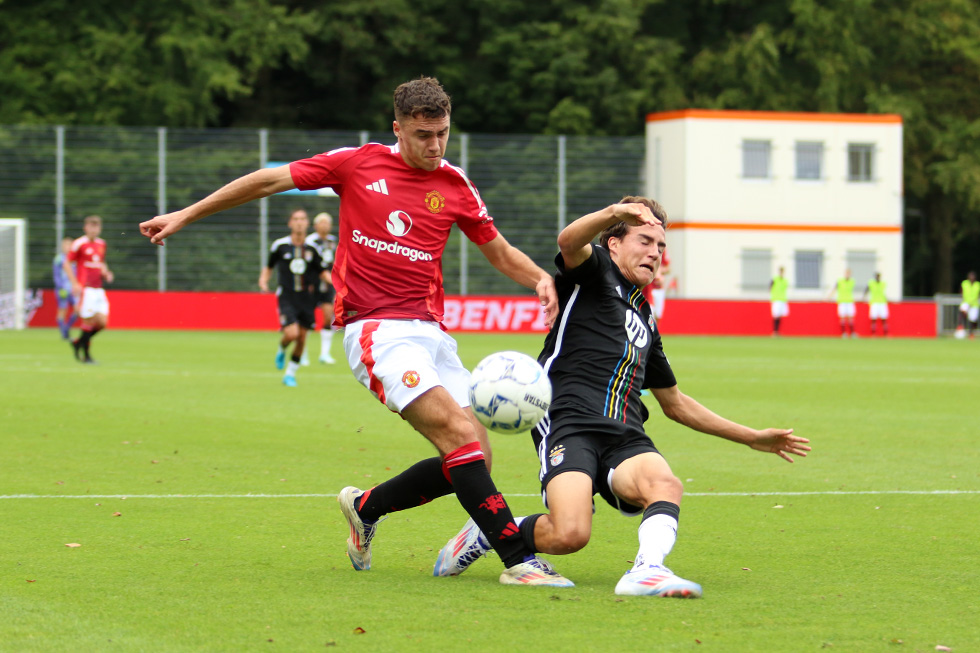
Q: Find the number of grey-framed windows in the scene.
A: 6